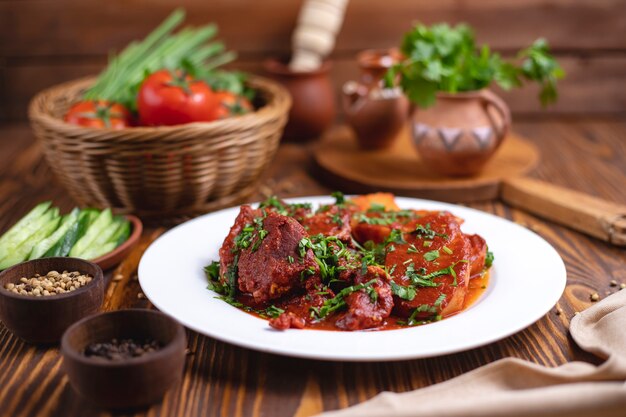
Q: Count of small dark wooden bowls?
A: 2